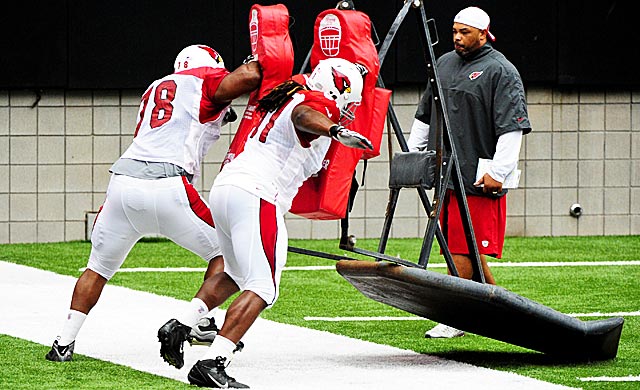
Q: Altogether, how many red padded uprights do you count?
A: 2